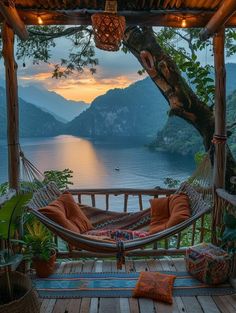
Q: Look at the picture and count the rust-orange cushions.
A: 5